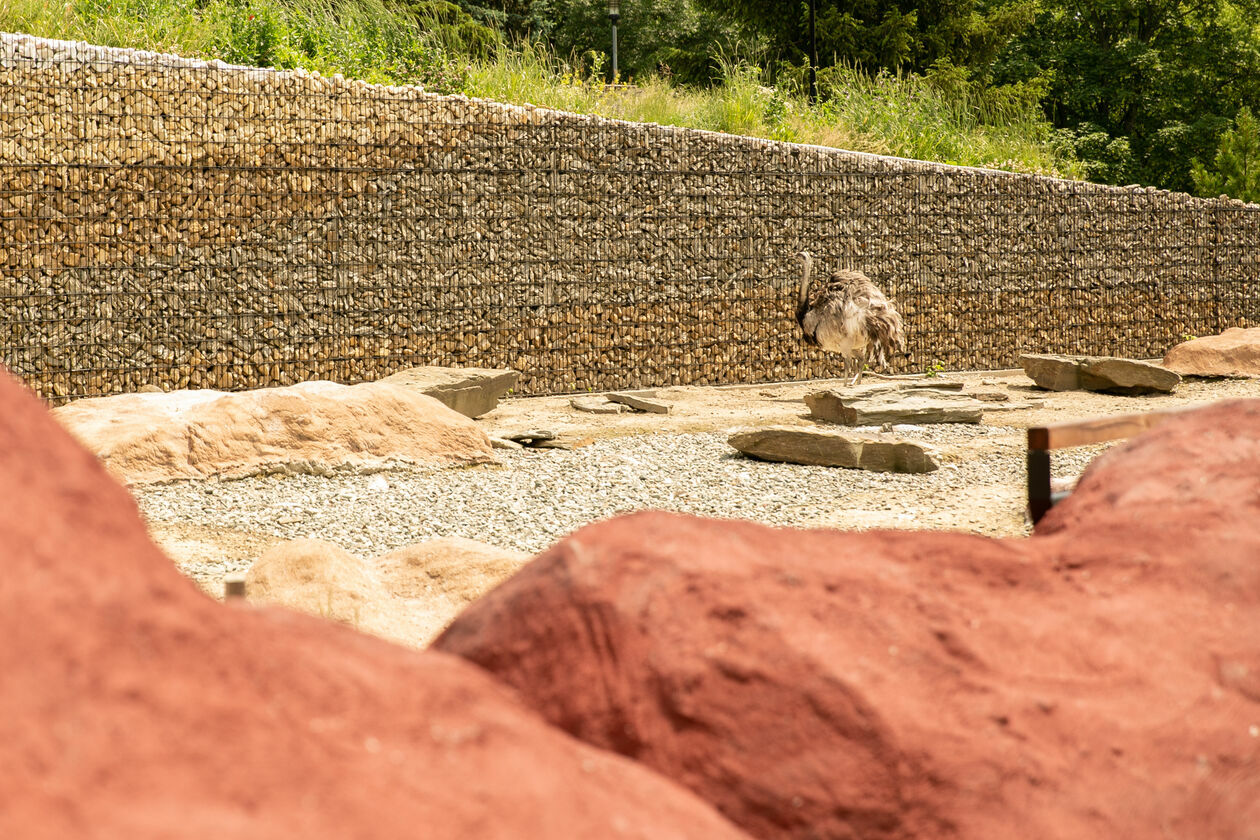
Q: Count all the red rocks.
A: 2